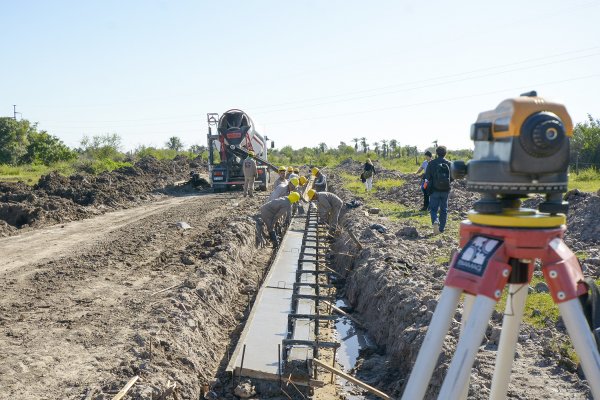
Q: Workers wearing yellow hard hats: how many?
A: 9